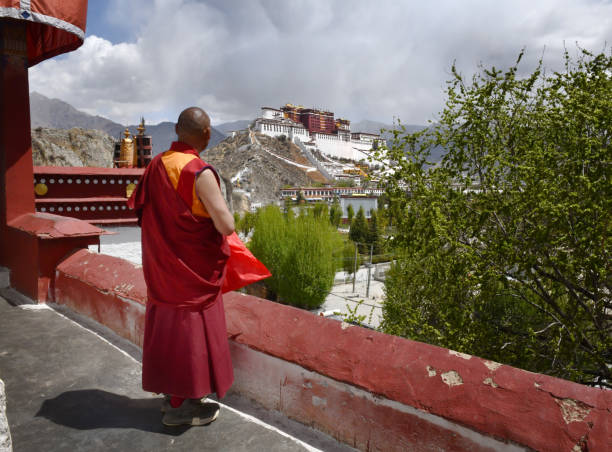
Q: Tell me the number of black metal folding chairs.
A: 0